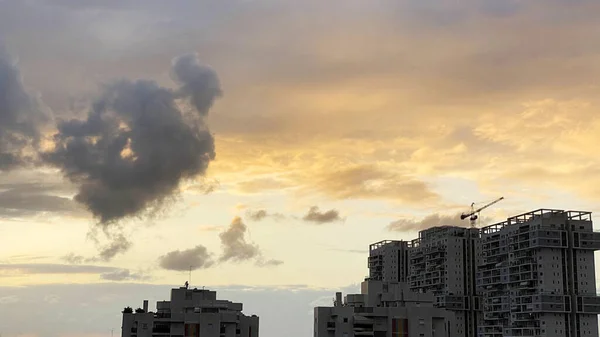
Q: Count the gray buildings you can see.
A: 5